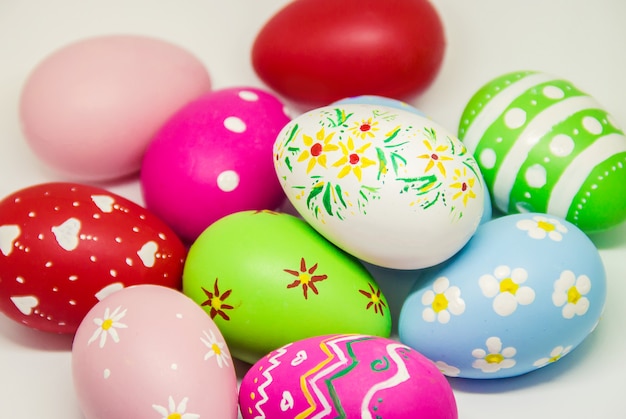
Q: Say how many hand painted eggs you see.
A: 8